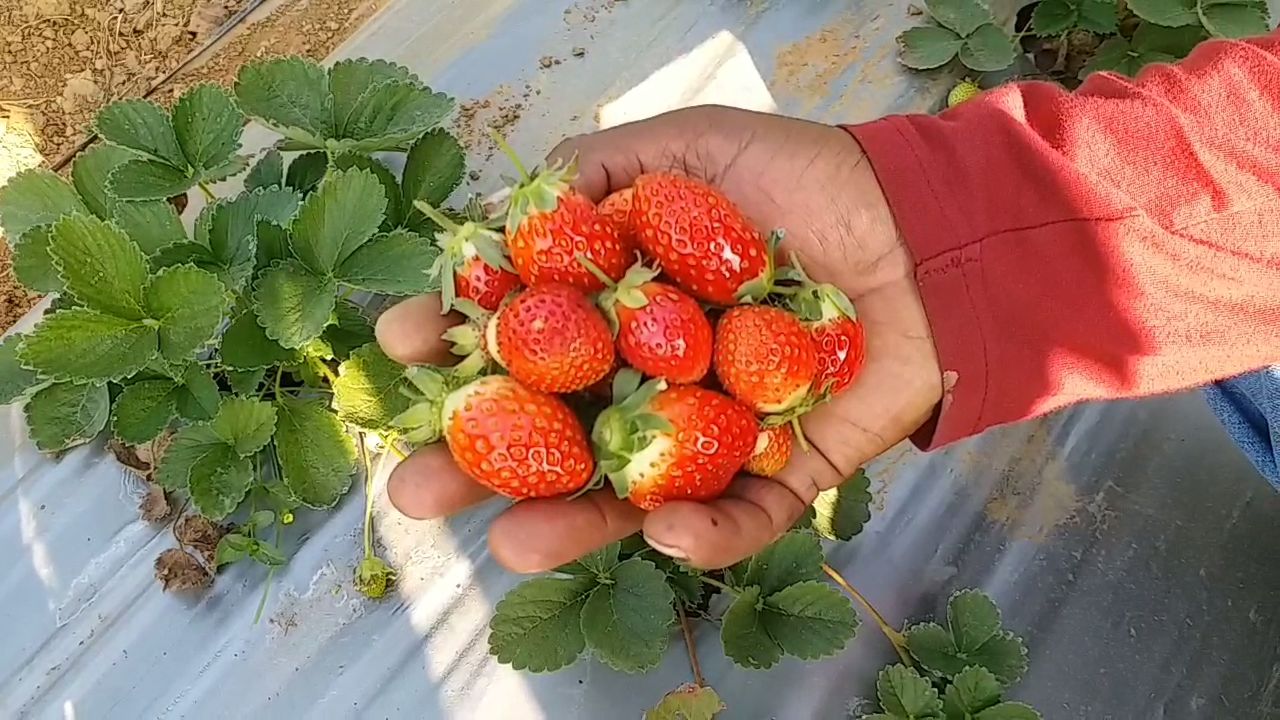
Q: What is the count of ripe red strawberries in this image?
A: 11